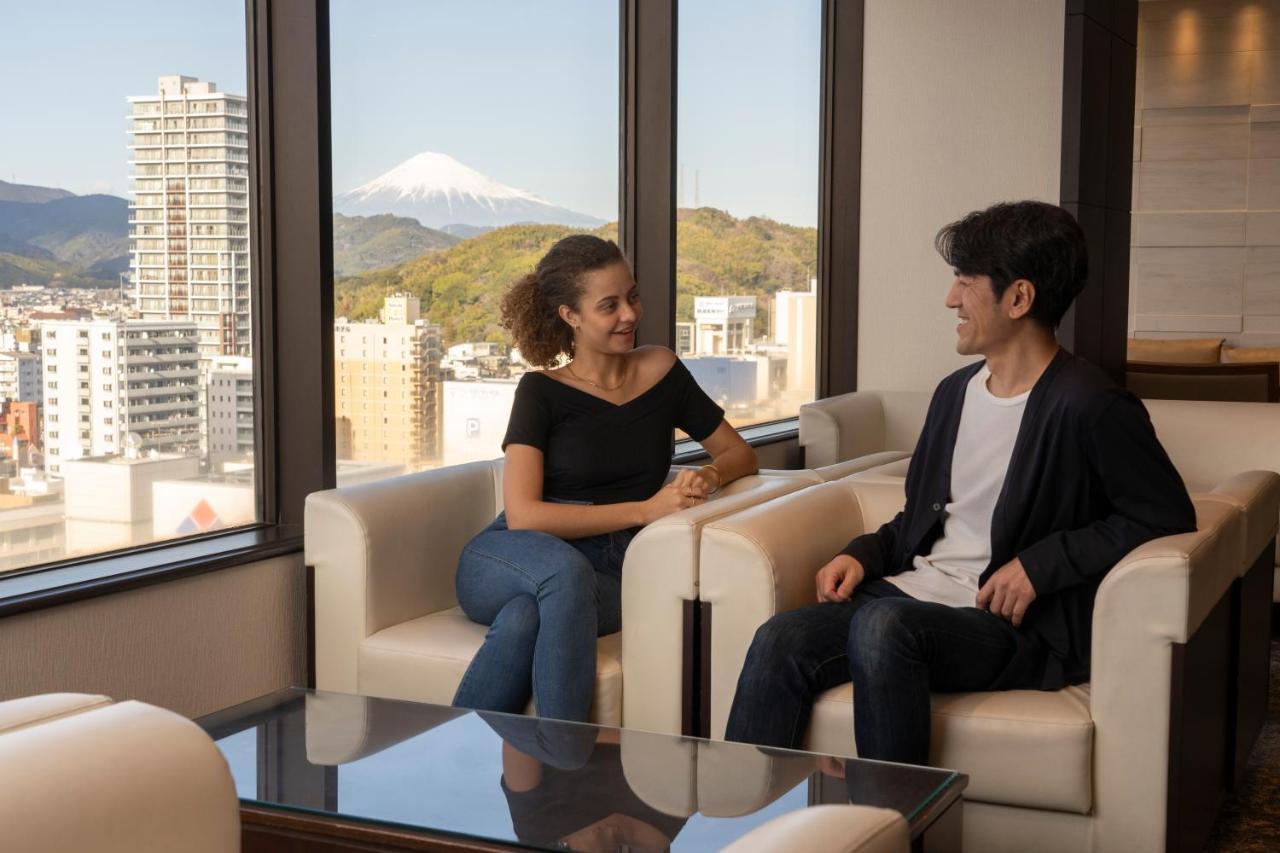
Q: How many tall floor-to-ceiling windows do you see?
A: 3